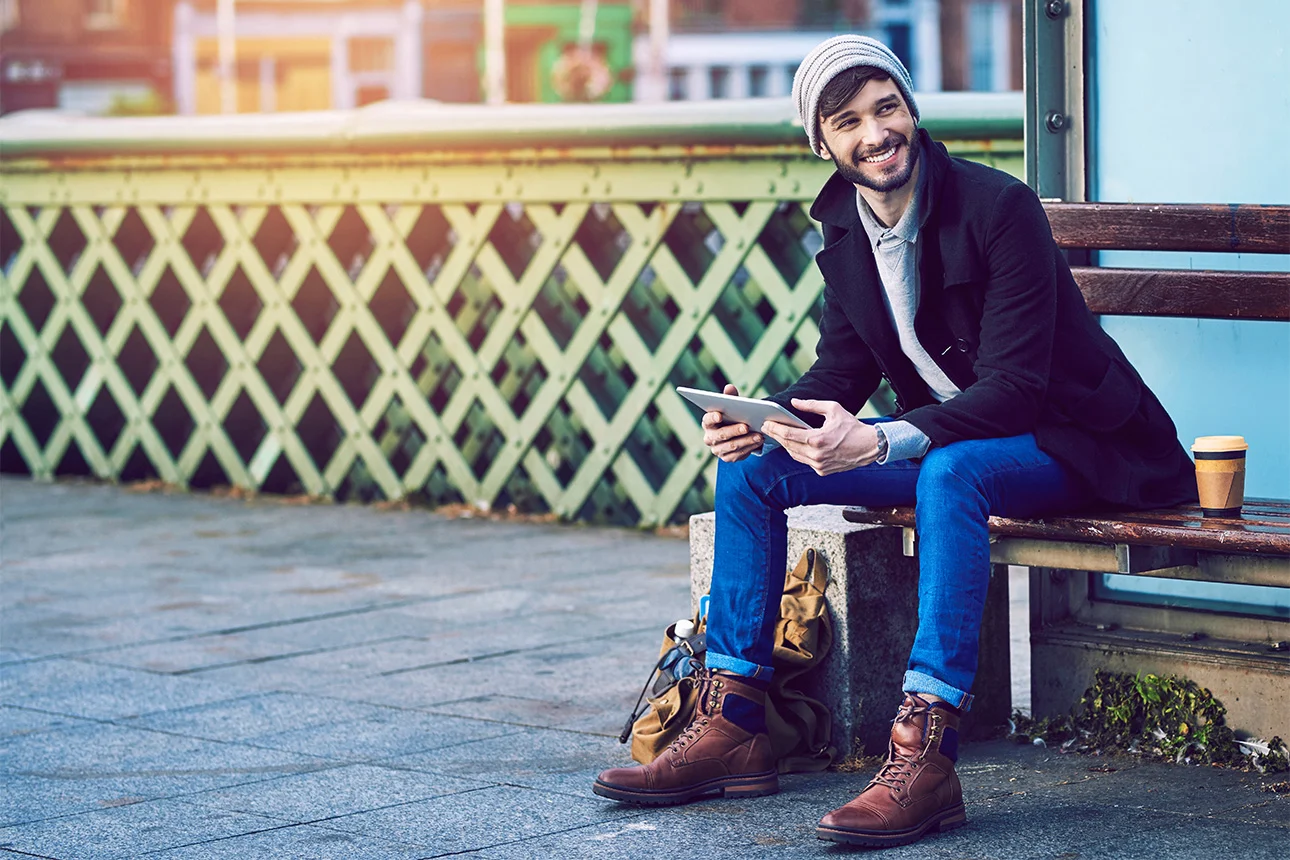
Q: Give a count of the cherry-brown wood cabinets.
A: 0